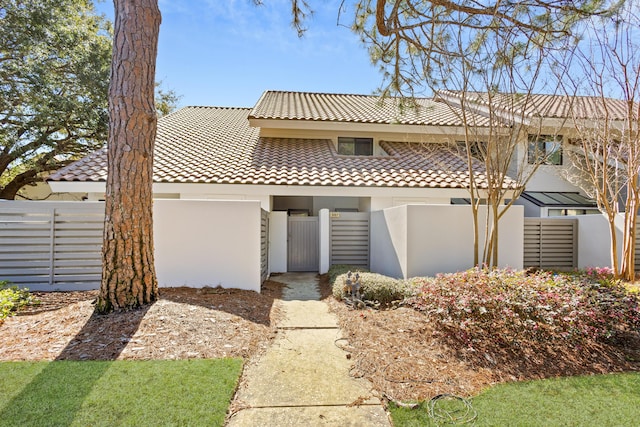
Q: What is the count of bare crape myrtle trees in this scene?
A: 2